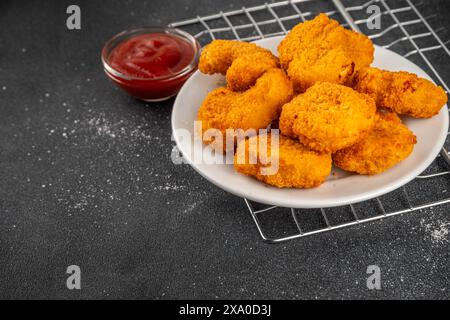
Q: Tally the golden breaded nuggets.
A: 7